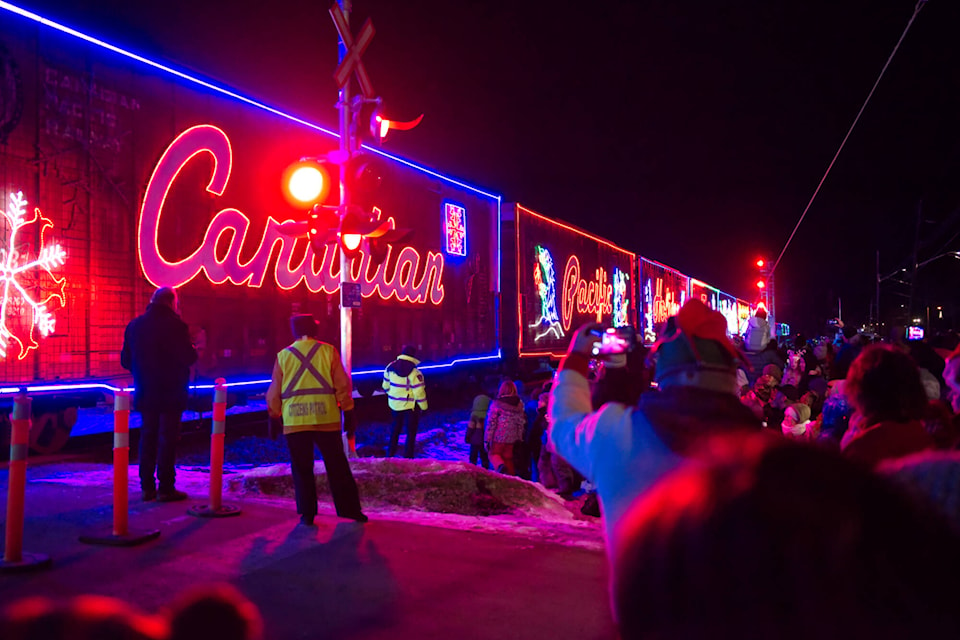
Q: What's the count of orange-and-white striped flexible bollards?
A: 3